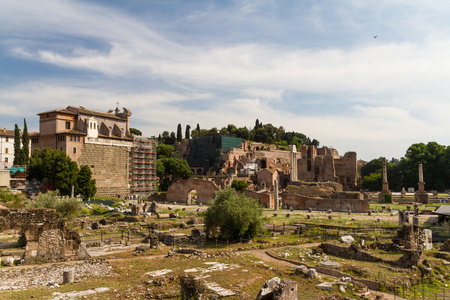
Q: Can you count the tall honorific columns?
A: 2